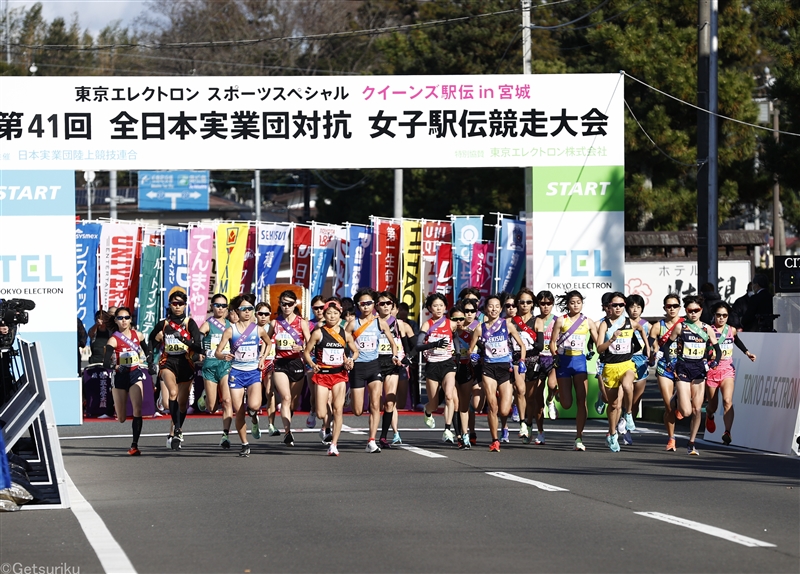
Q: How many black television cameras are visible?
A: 1